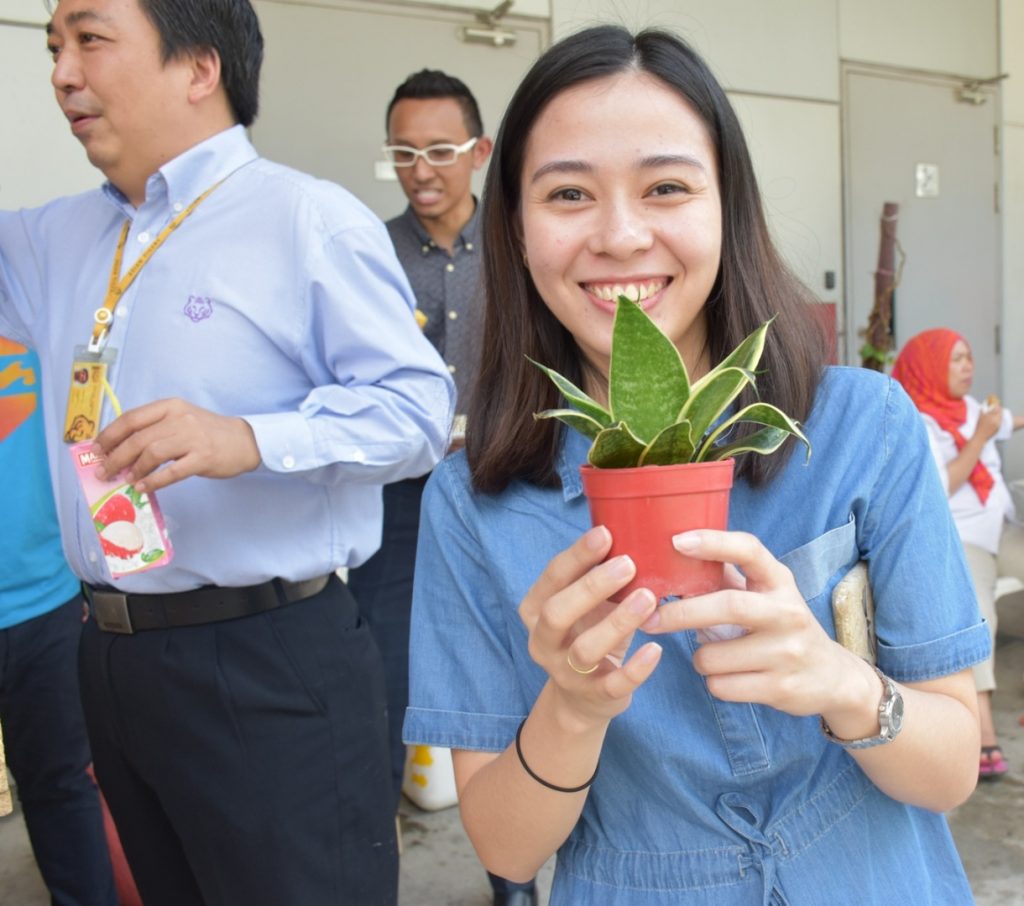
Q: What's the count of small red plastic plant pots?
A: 1